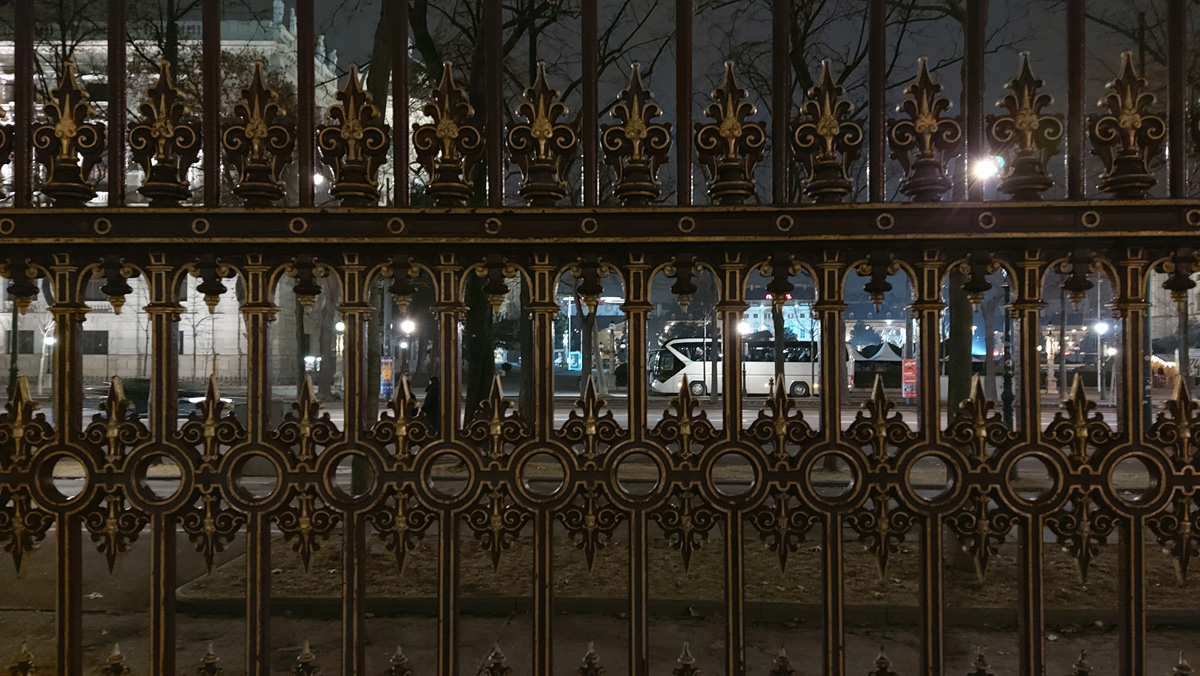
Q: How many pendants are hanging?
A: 13